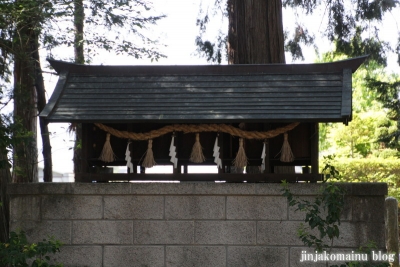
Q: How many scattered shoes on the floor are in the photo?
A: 0